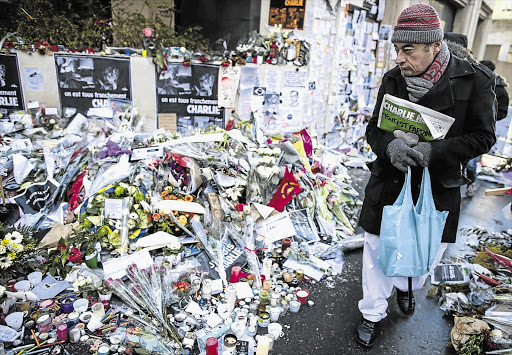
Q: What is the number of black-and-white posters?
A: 3